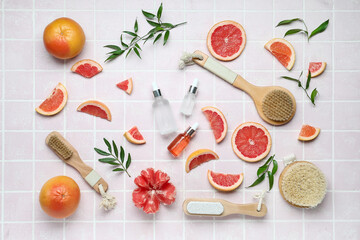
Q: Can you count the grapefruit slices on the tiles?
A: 13